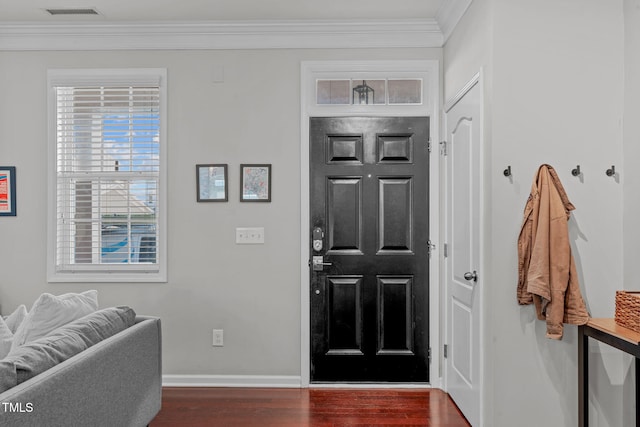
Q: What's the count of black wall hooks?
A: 3